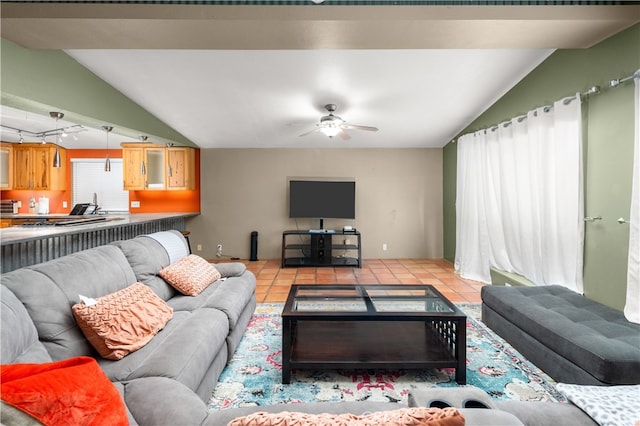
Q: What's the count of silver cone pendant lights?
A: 4